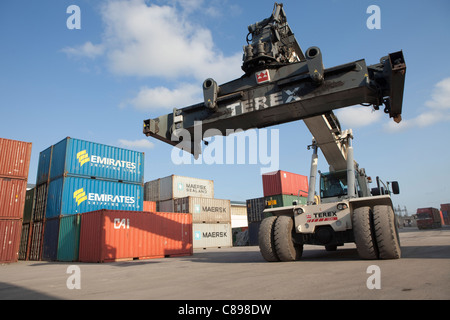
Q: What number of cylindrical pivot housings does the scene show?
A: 2